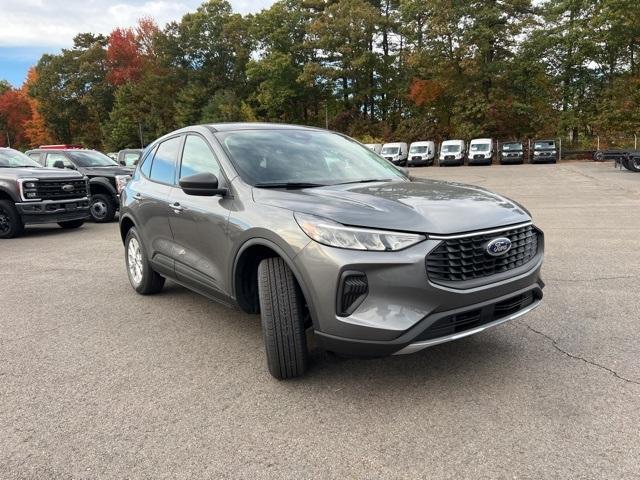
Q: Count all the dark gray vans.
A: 2